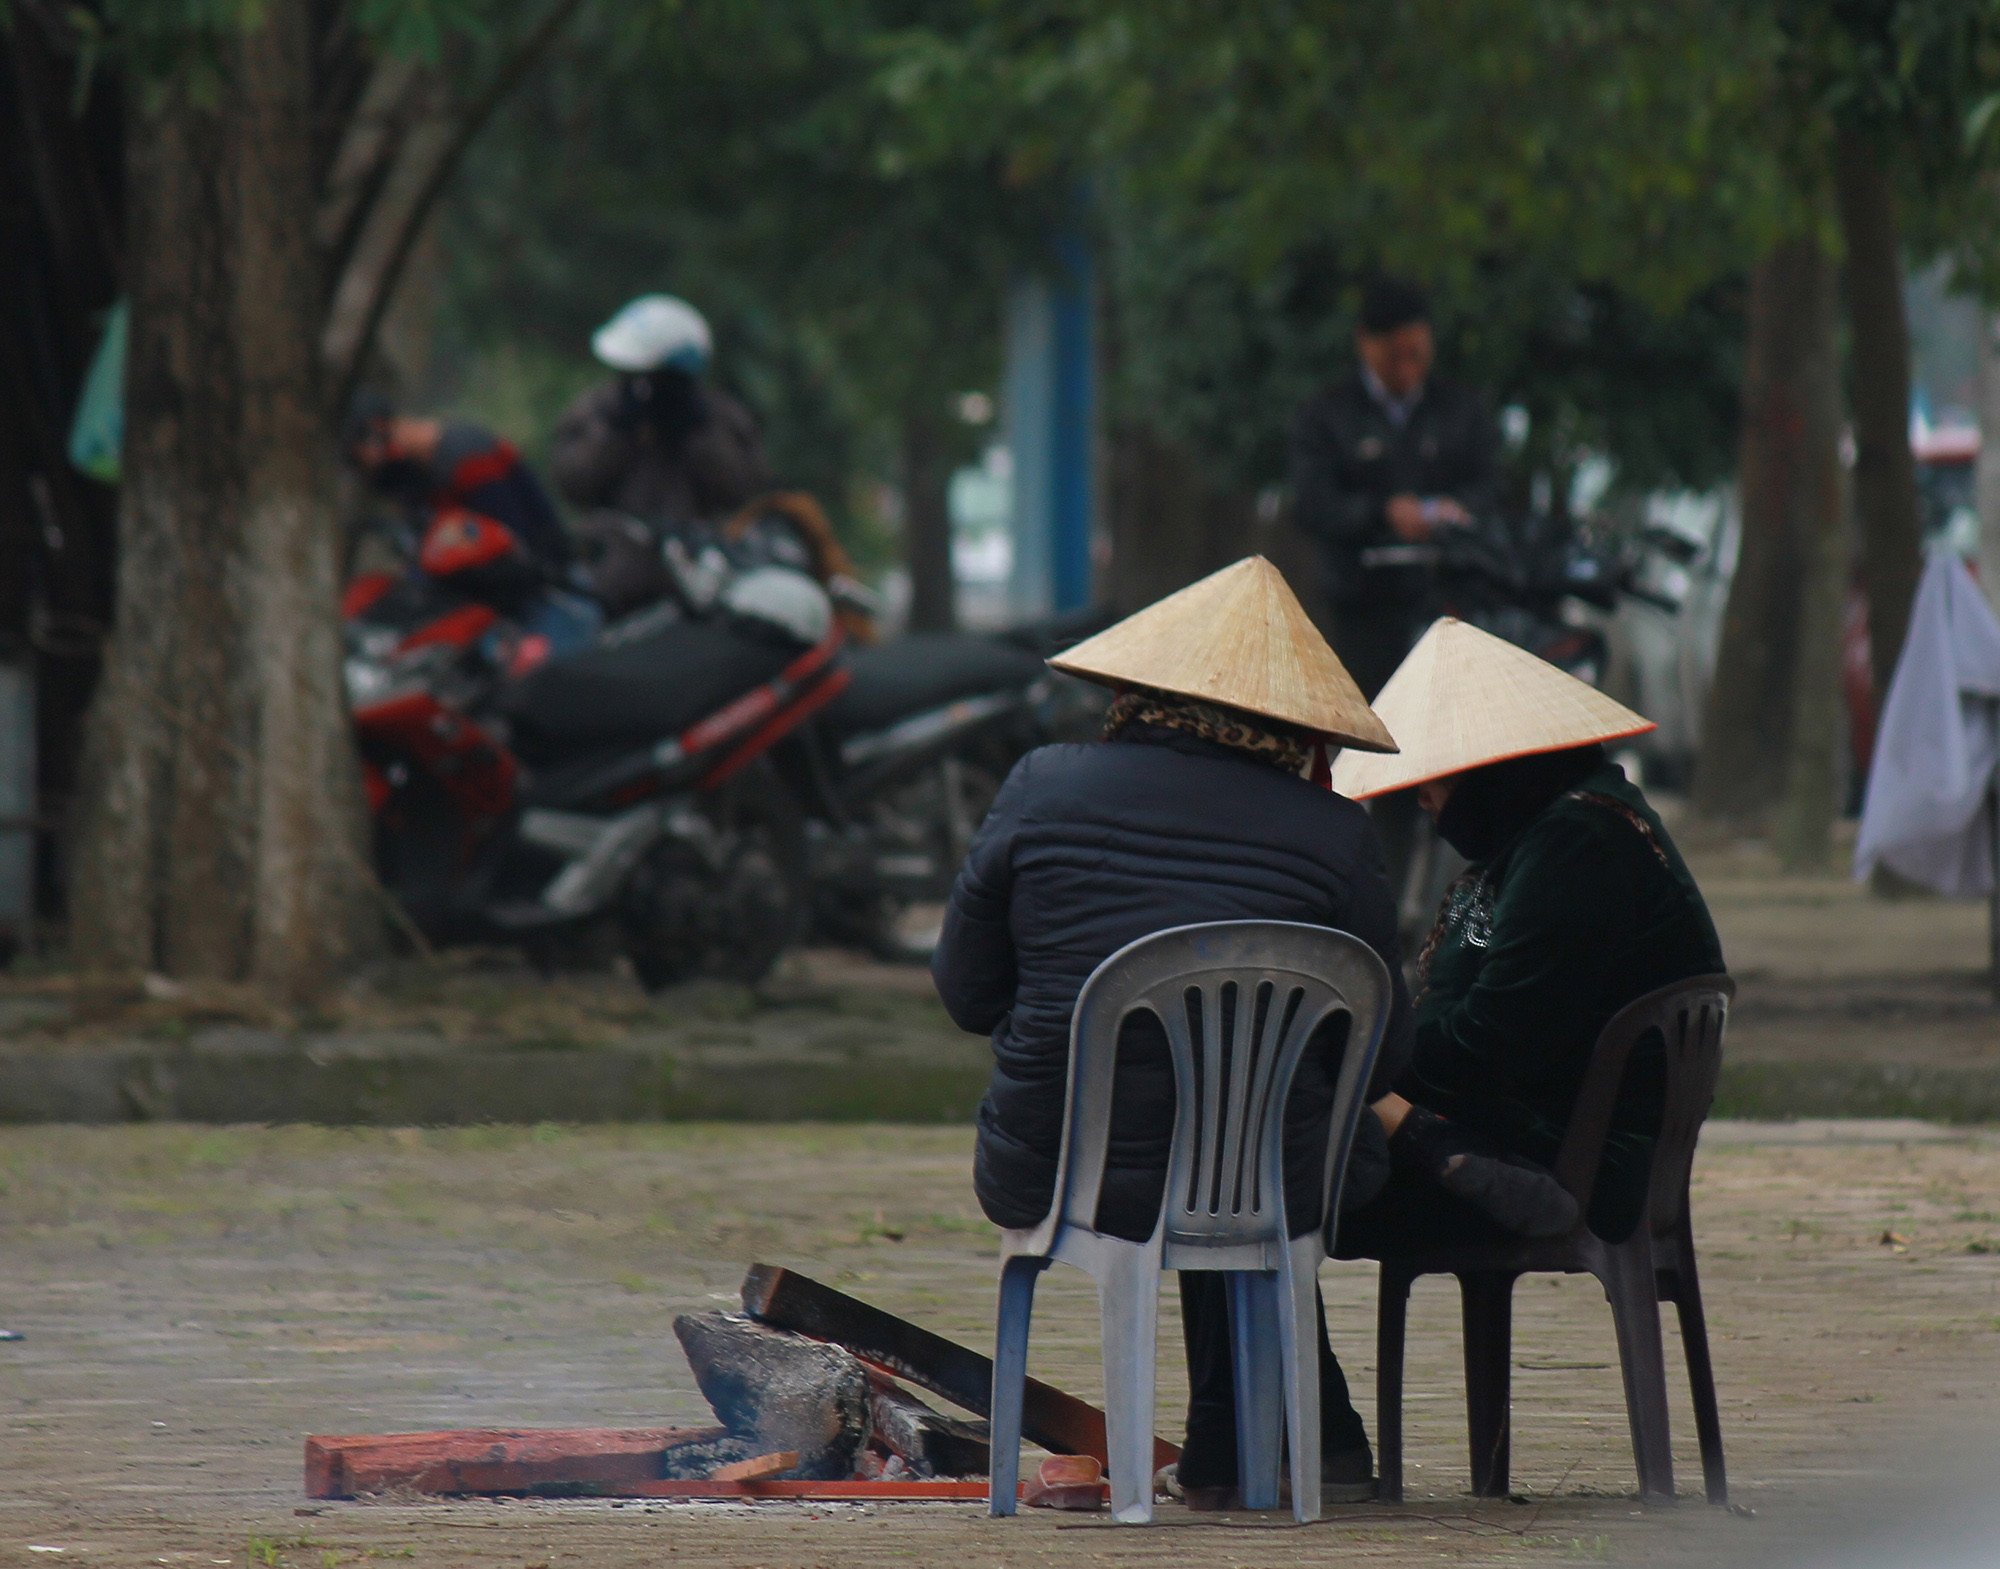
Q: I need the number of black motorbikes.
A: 2